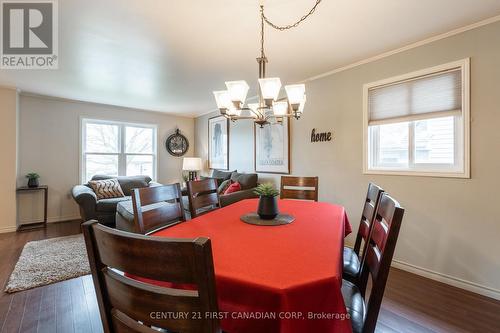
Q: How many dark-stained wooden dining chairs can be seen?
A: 6